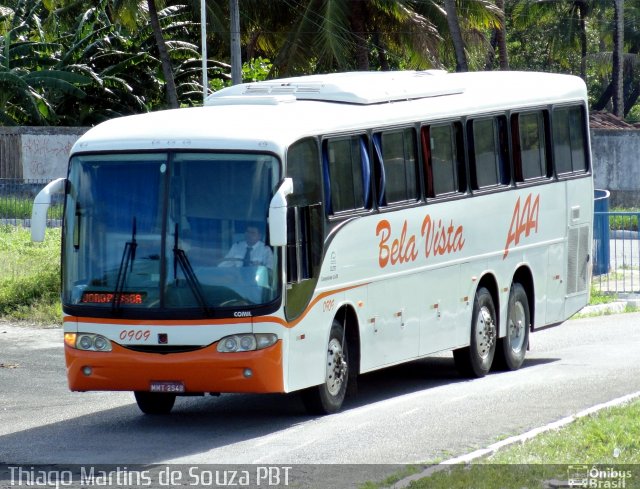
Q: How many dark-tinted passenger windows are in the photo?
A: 6